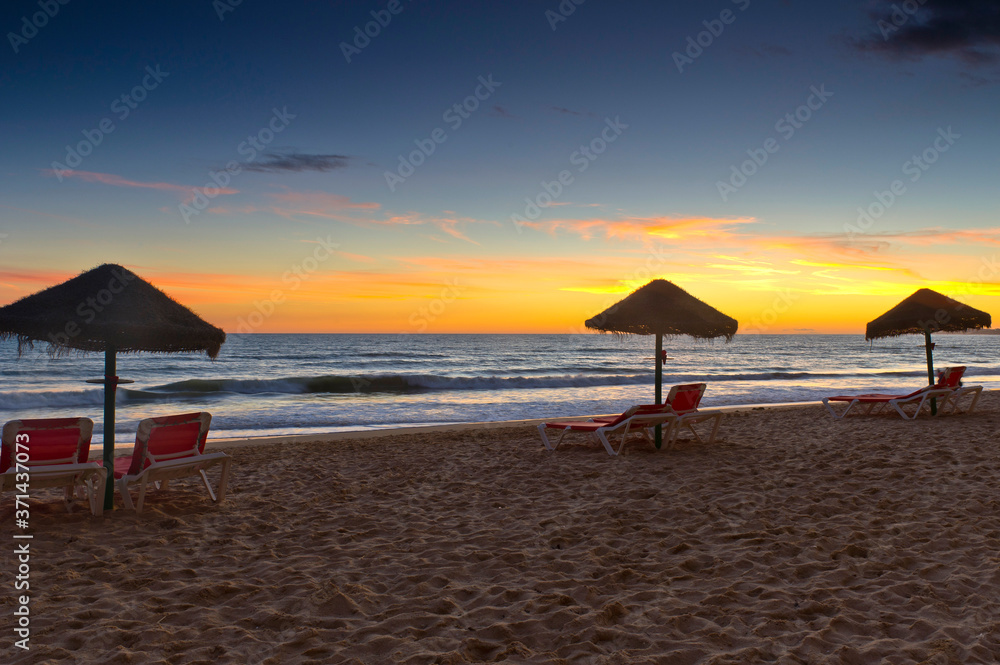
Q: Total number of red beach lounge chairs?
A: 6